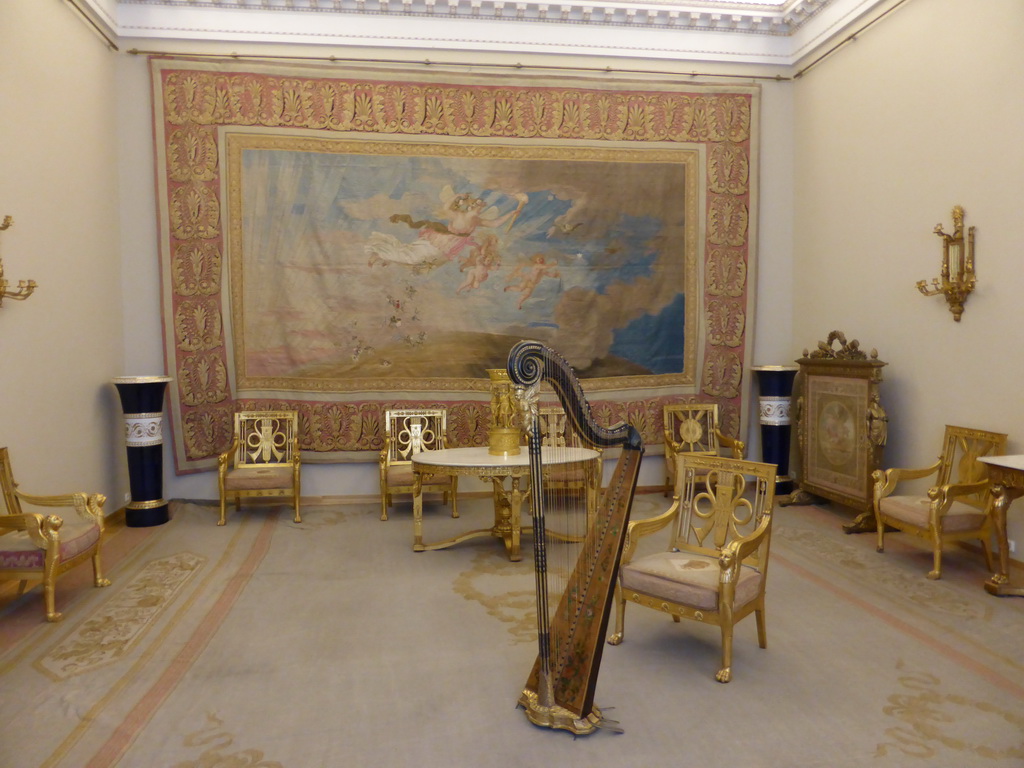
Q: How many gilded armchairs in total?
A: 7